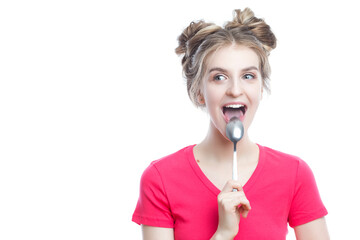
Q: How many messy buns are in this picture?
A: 2